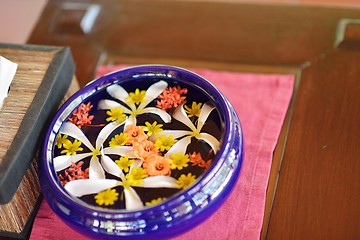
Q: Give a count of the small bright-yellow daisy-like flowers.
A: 14